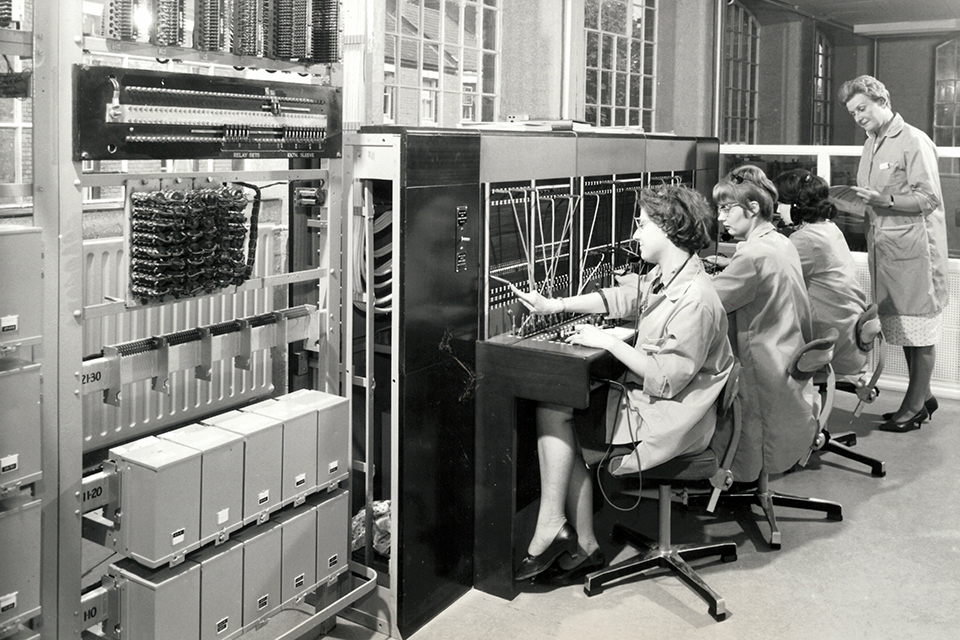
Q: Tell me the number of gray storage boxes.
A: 13